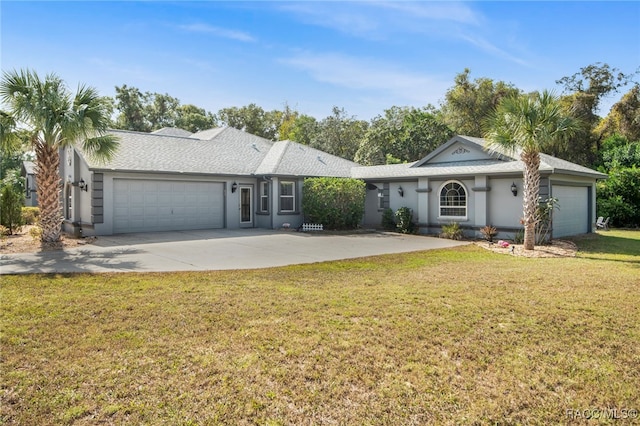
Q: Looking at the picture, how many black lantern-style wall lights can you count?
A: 4